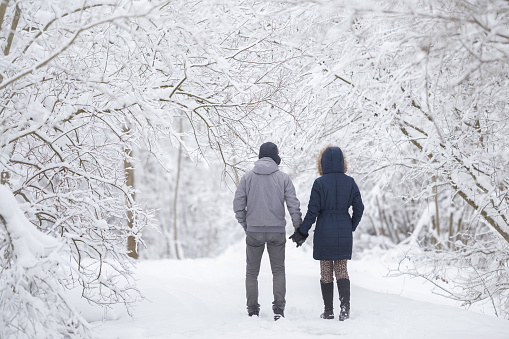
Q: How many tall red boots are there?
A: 0